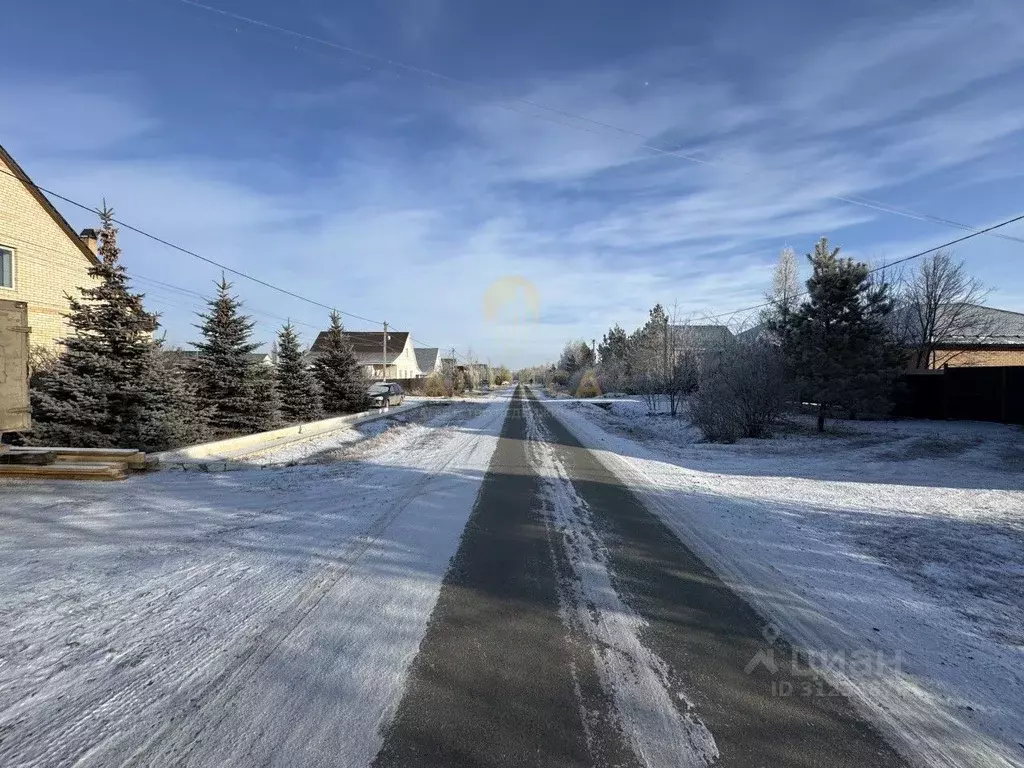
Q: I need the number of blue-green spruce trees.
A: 4